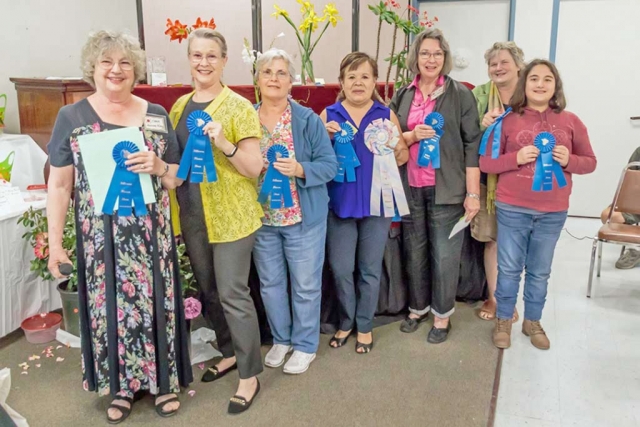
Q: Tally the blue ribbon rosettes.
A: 7